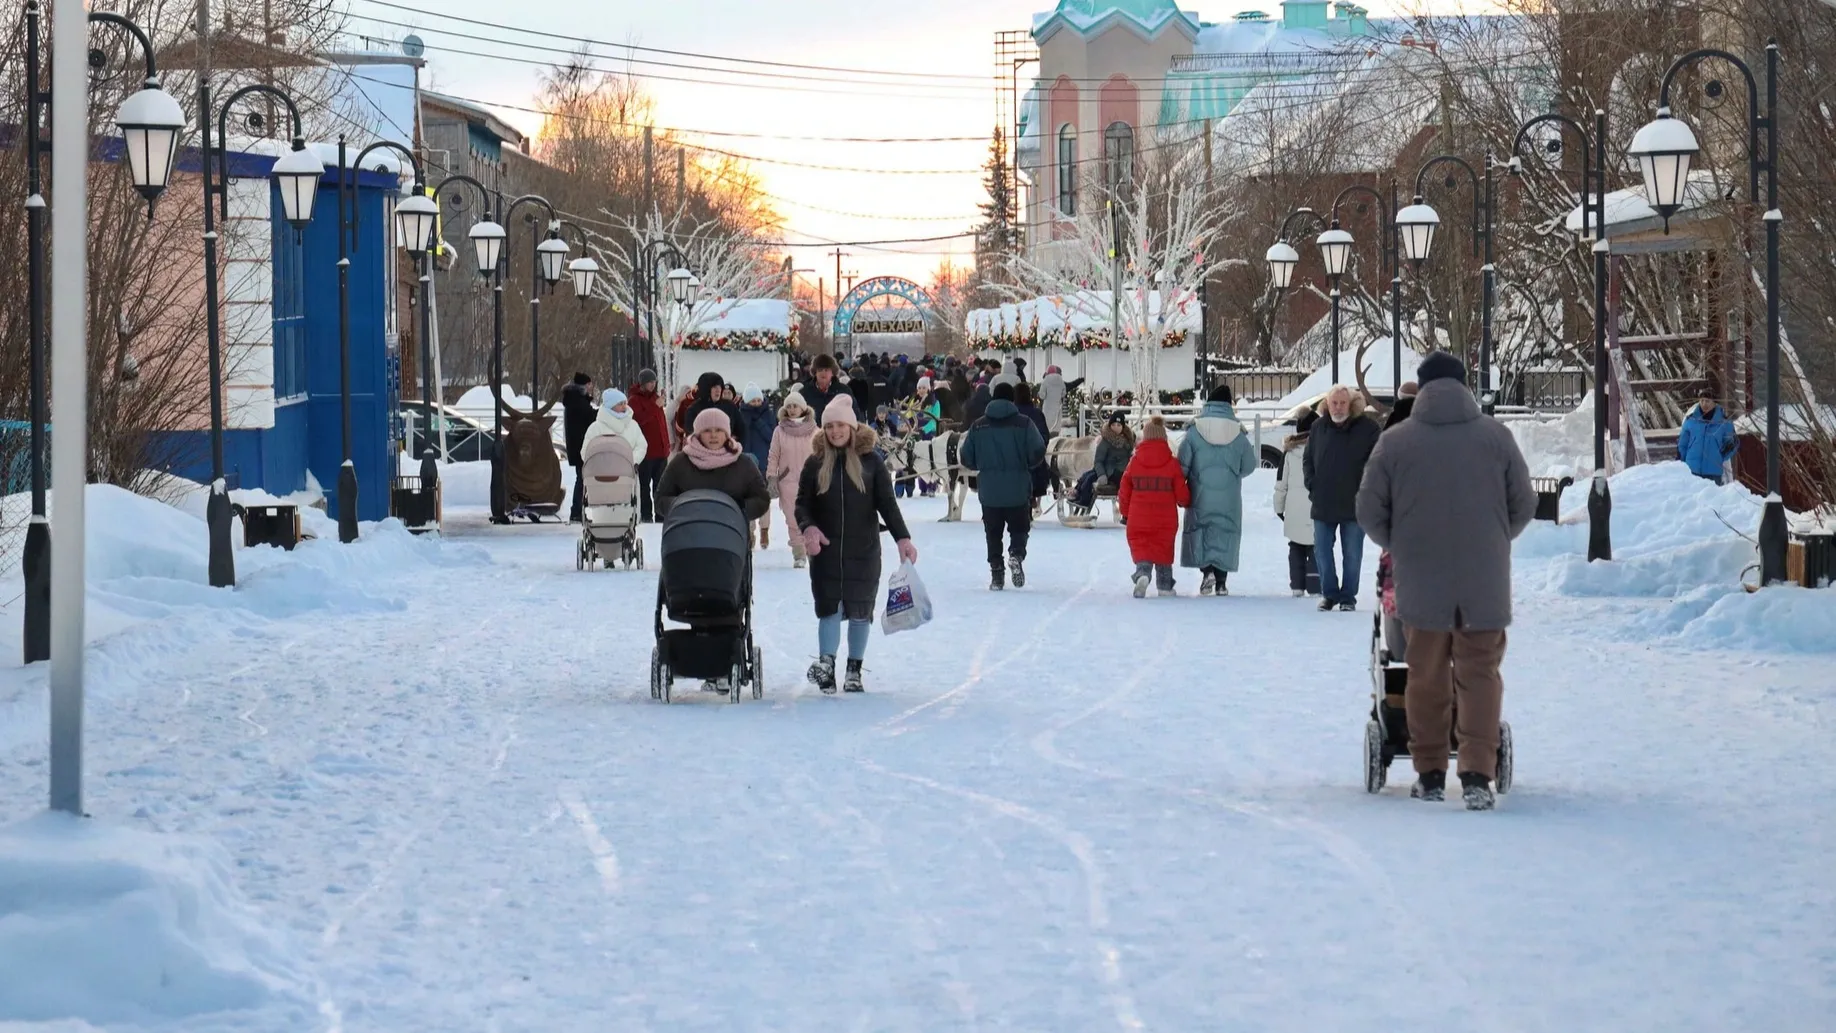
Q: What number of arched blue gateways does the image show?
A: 1